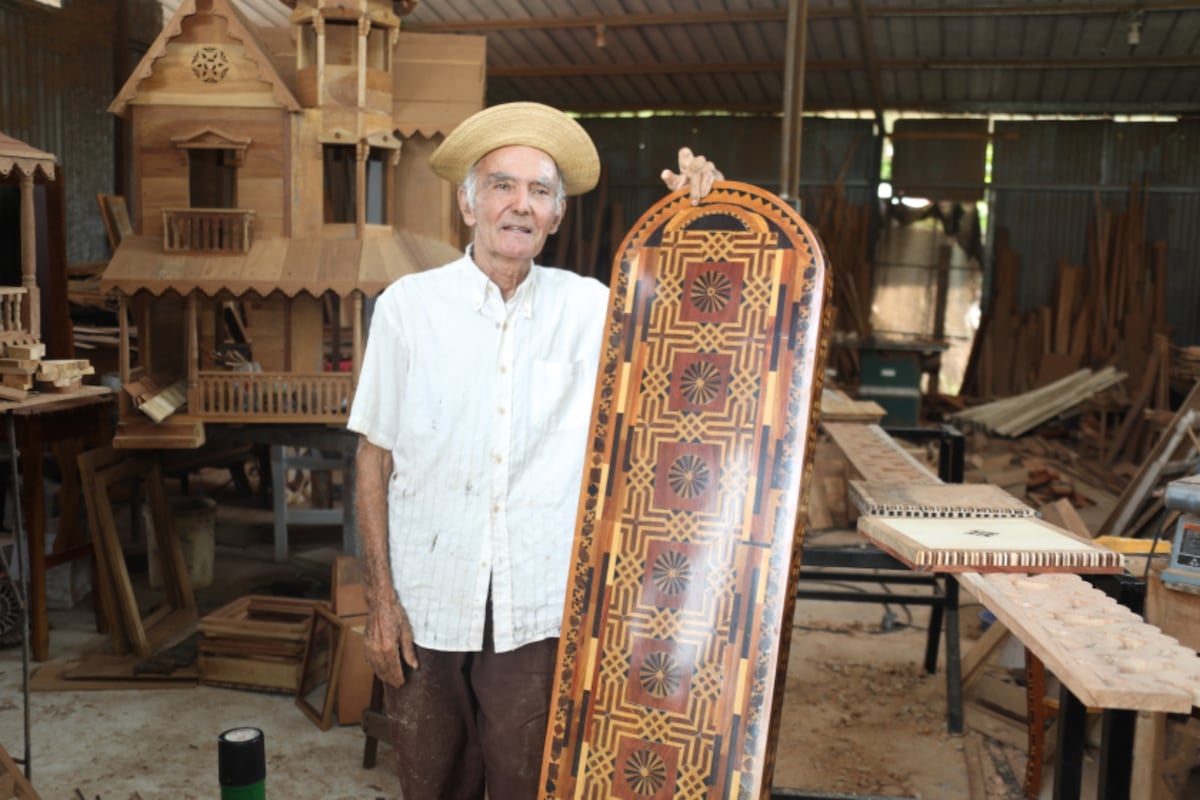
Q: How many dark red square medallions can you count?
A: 6